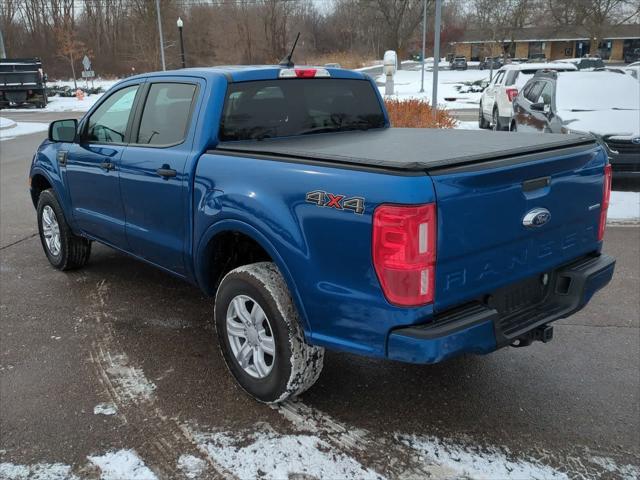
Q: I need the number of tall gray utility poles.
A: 3